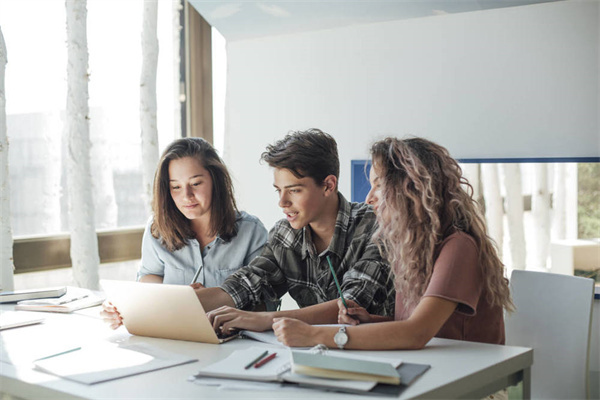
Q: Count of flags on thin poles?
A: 0